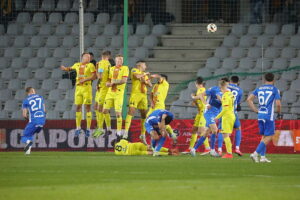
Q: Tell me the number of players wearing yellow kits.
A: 8